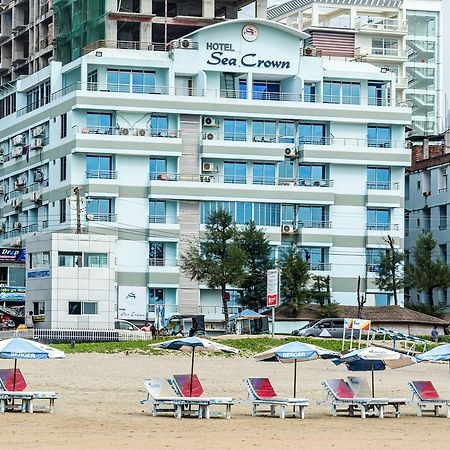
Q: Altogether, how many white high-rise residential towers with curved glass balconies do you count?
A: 0